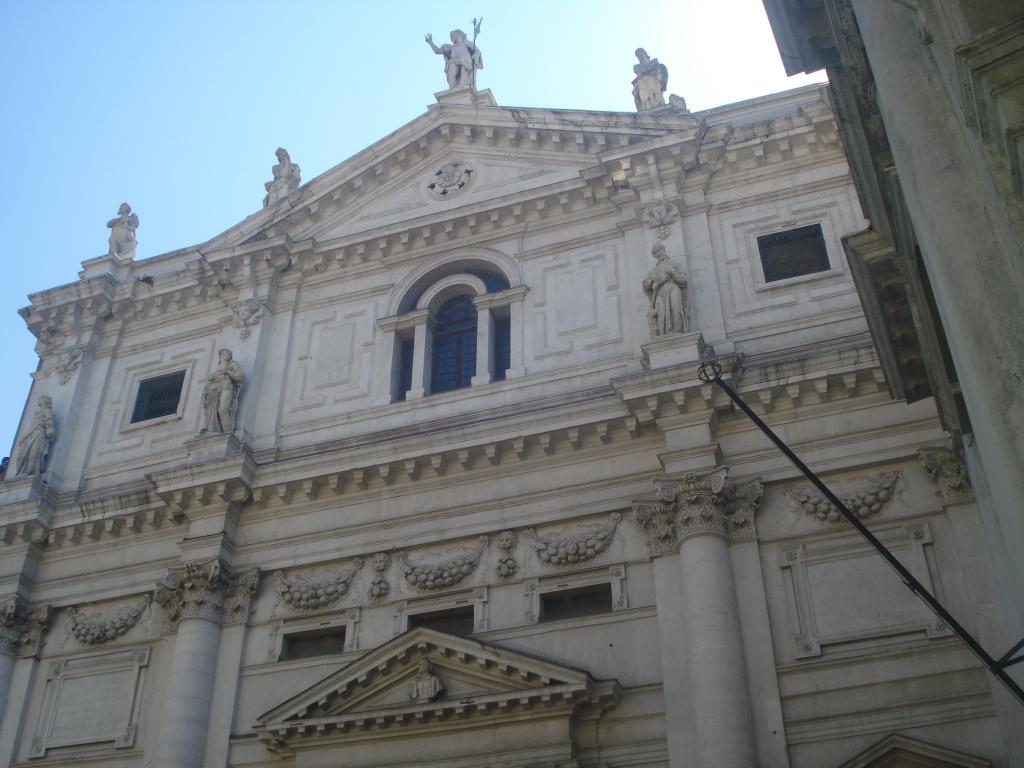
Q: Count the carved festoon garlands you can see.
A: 5